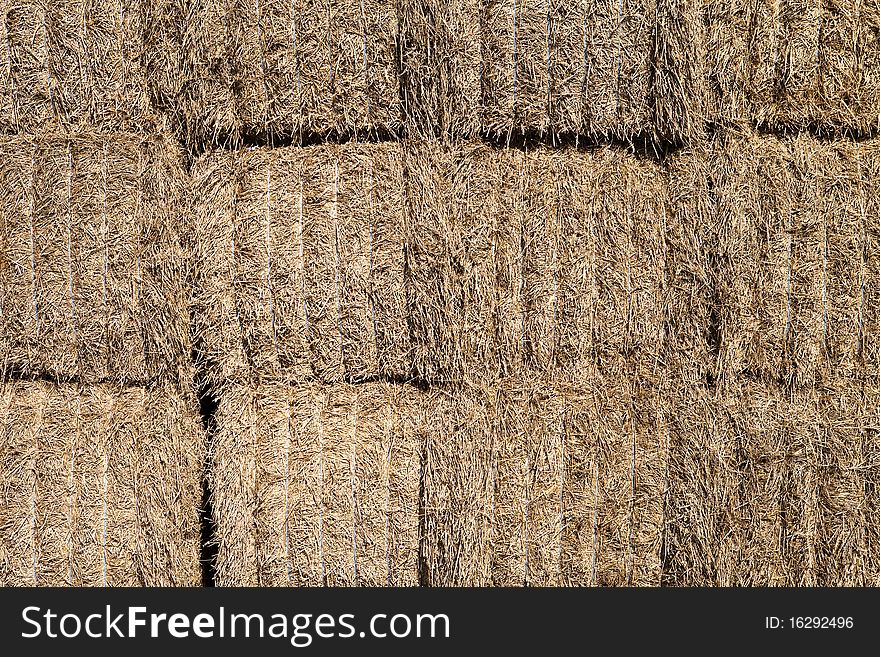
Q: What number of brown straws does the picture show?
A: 12